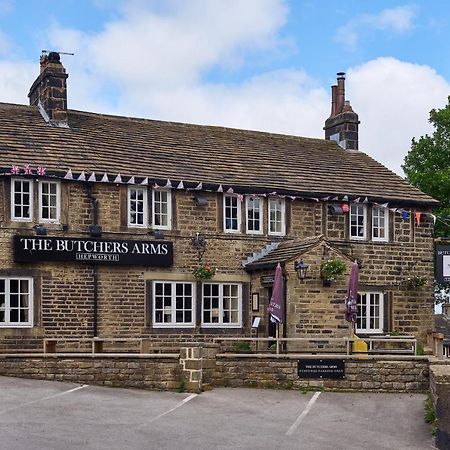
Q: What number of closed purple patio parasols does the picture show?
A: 2